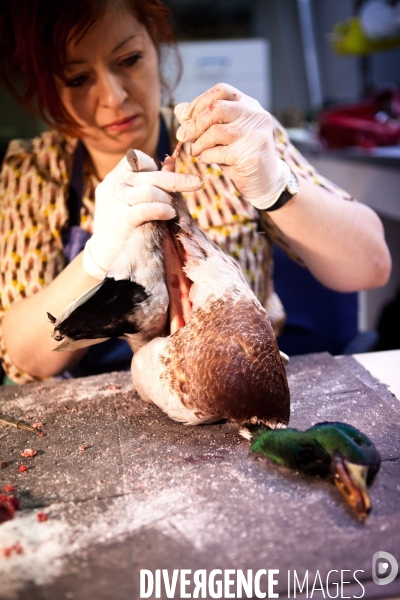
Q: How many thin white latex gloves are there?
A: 2